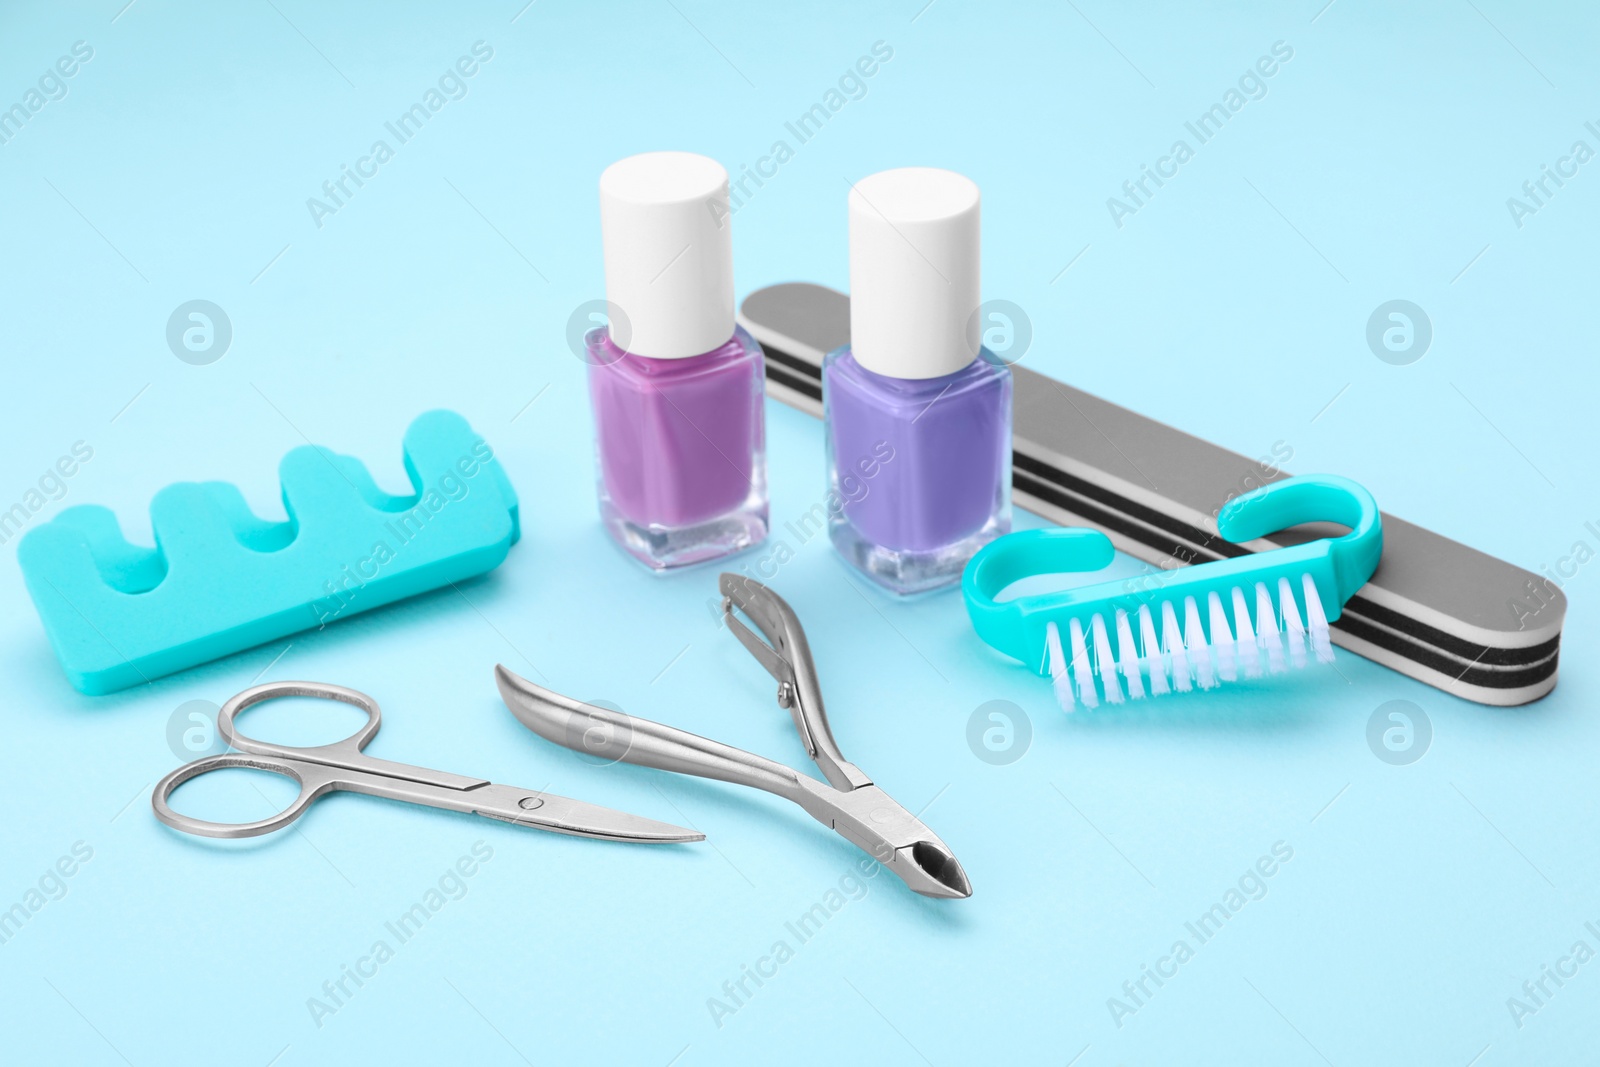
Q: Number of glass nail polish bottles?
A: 2